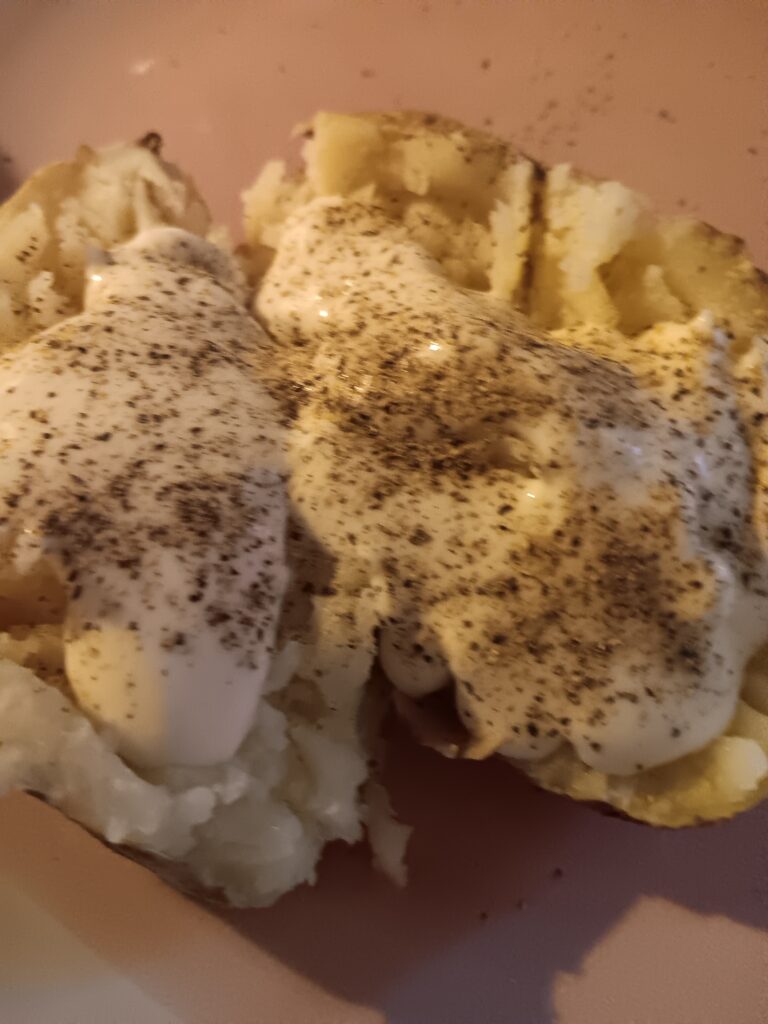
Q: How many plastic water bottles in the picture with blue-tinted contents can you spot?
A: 0